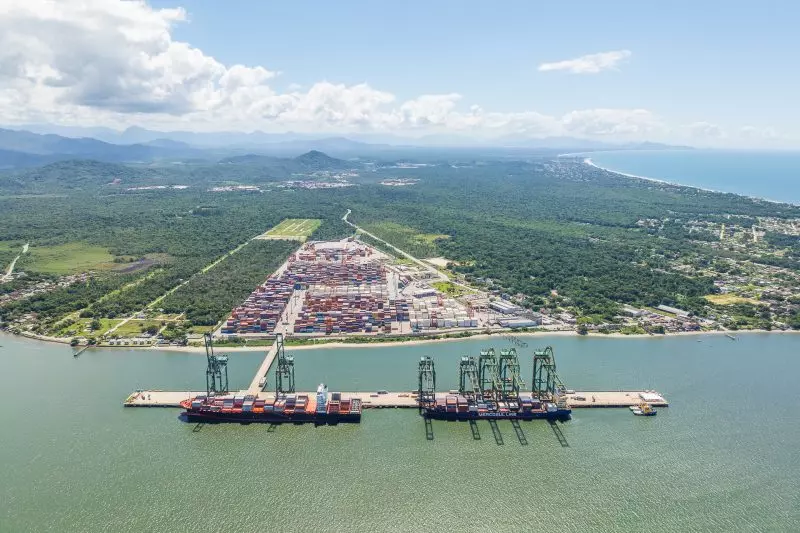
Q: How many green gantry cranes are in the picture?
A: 7